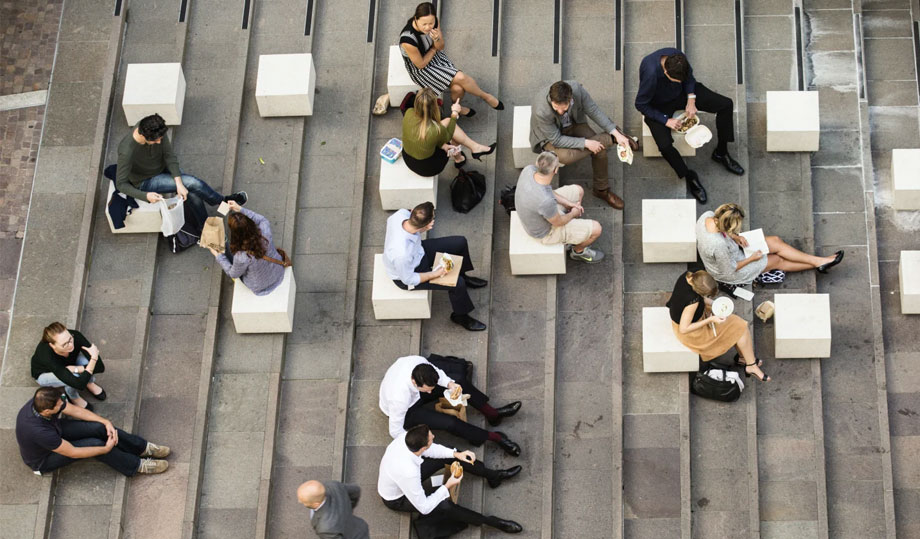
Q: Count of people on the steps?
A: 15